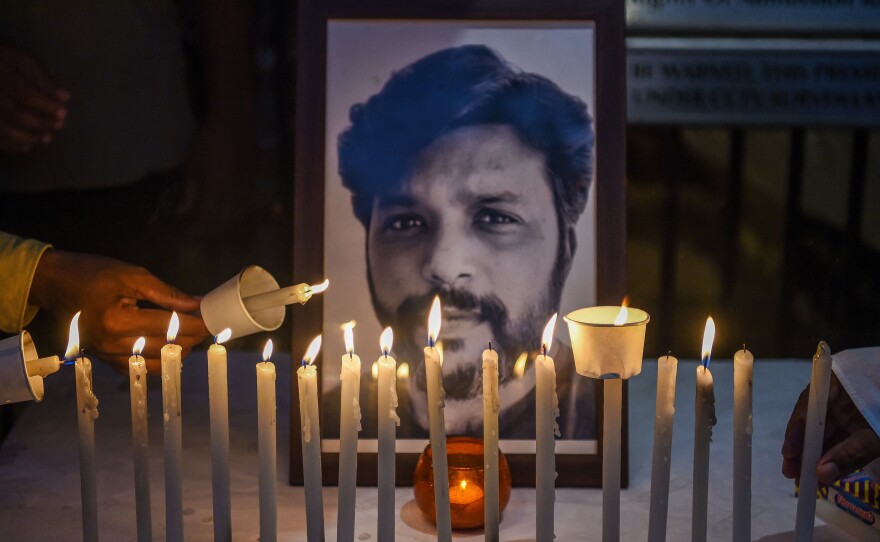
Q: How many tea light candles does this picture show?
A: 1